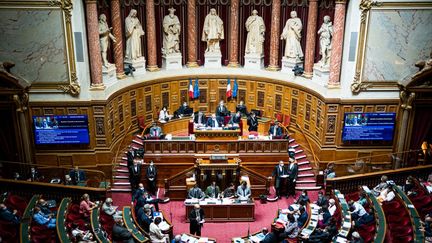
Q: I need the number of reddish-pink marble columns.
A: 8